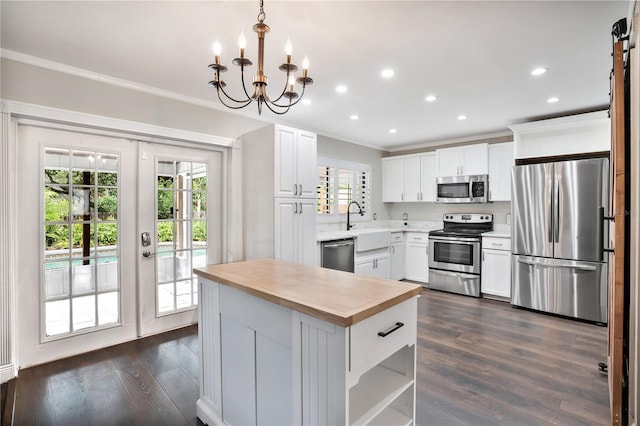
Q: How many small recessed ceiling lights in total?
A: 9